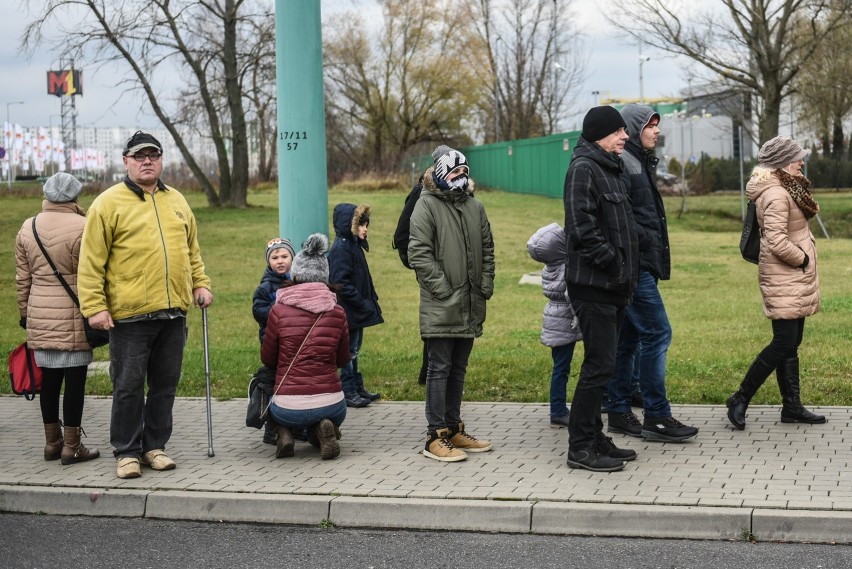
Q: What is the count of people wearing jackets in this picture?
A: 10